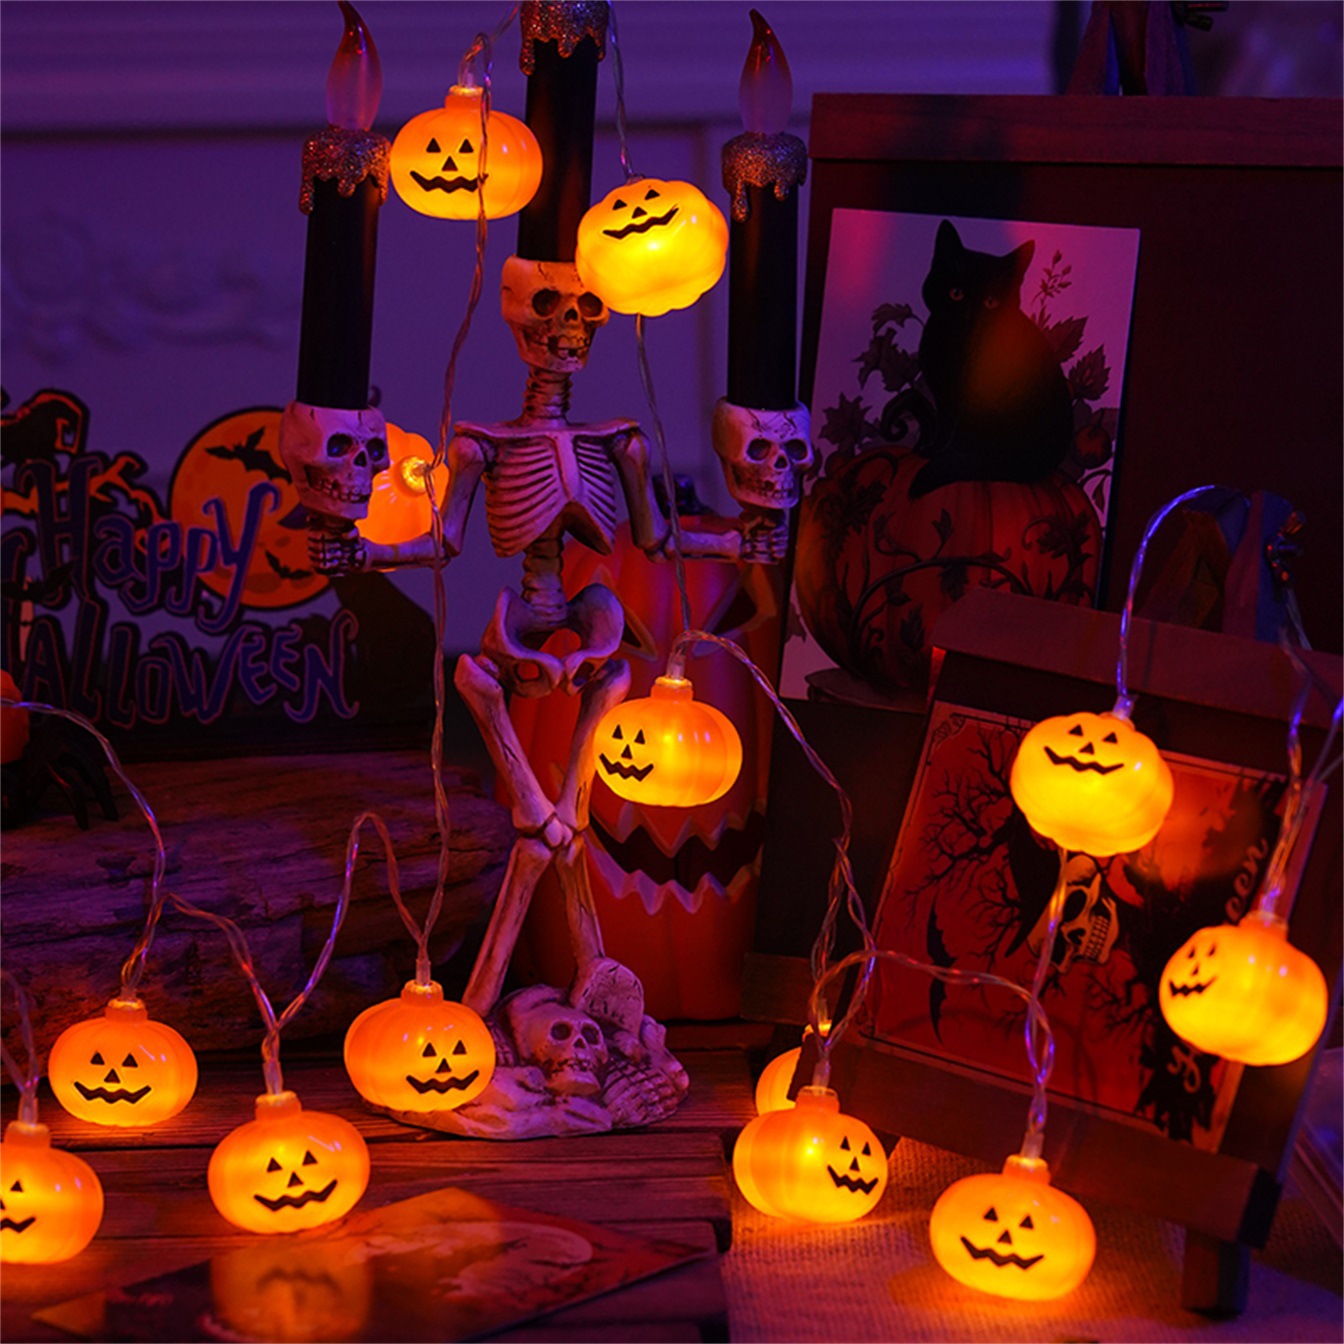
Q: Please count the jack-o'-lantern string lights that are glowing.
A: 13